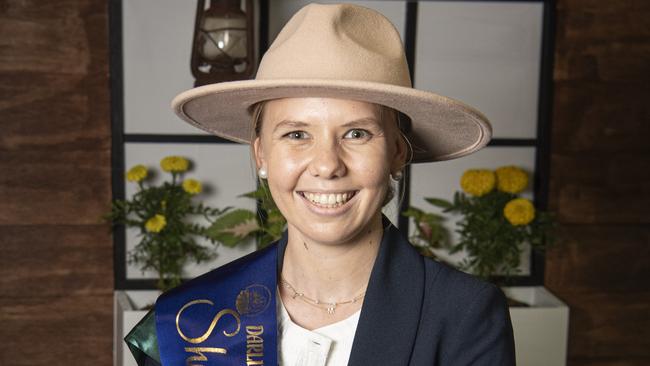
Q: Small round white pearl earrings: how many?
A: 2